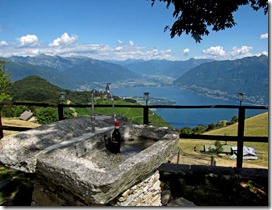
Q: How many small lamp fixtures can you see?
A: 3